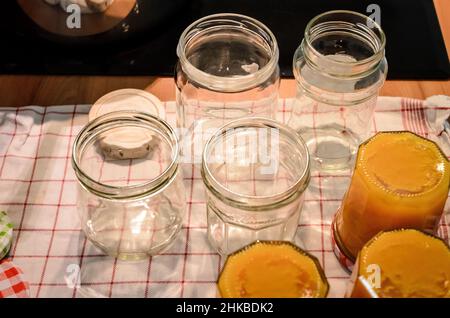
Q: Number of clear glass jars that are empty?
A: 4